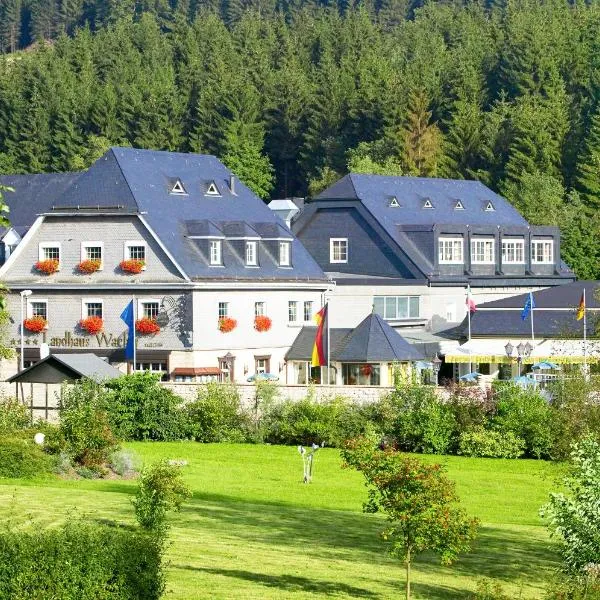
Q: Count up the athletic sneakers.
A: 0